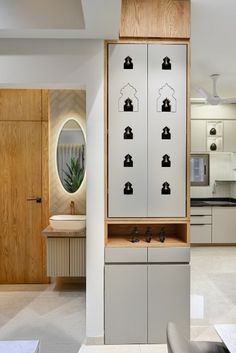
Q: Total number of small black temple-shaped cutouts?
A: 10